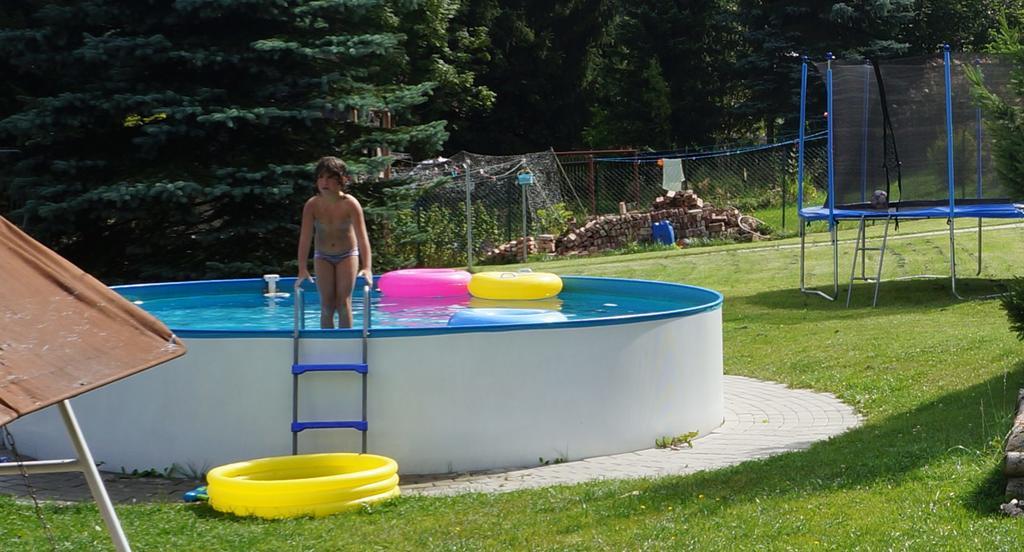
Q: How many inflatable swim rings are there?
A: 3